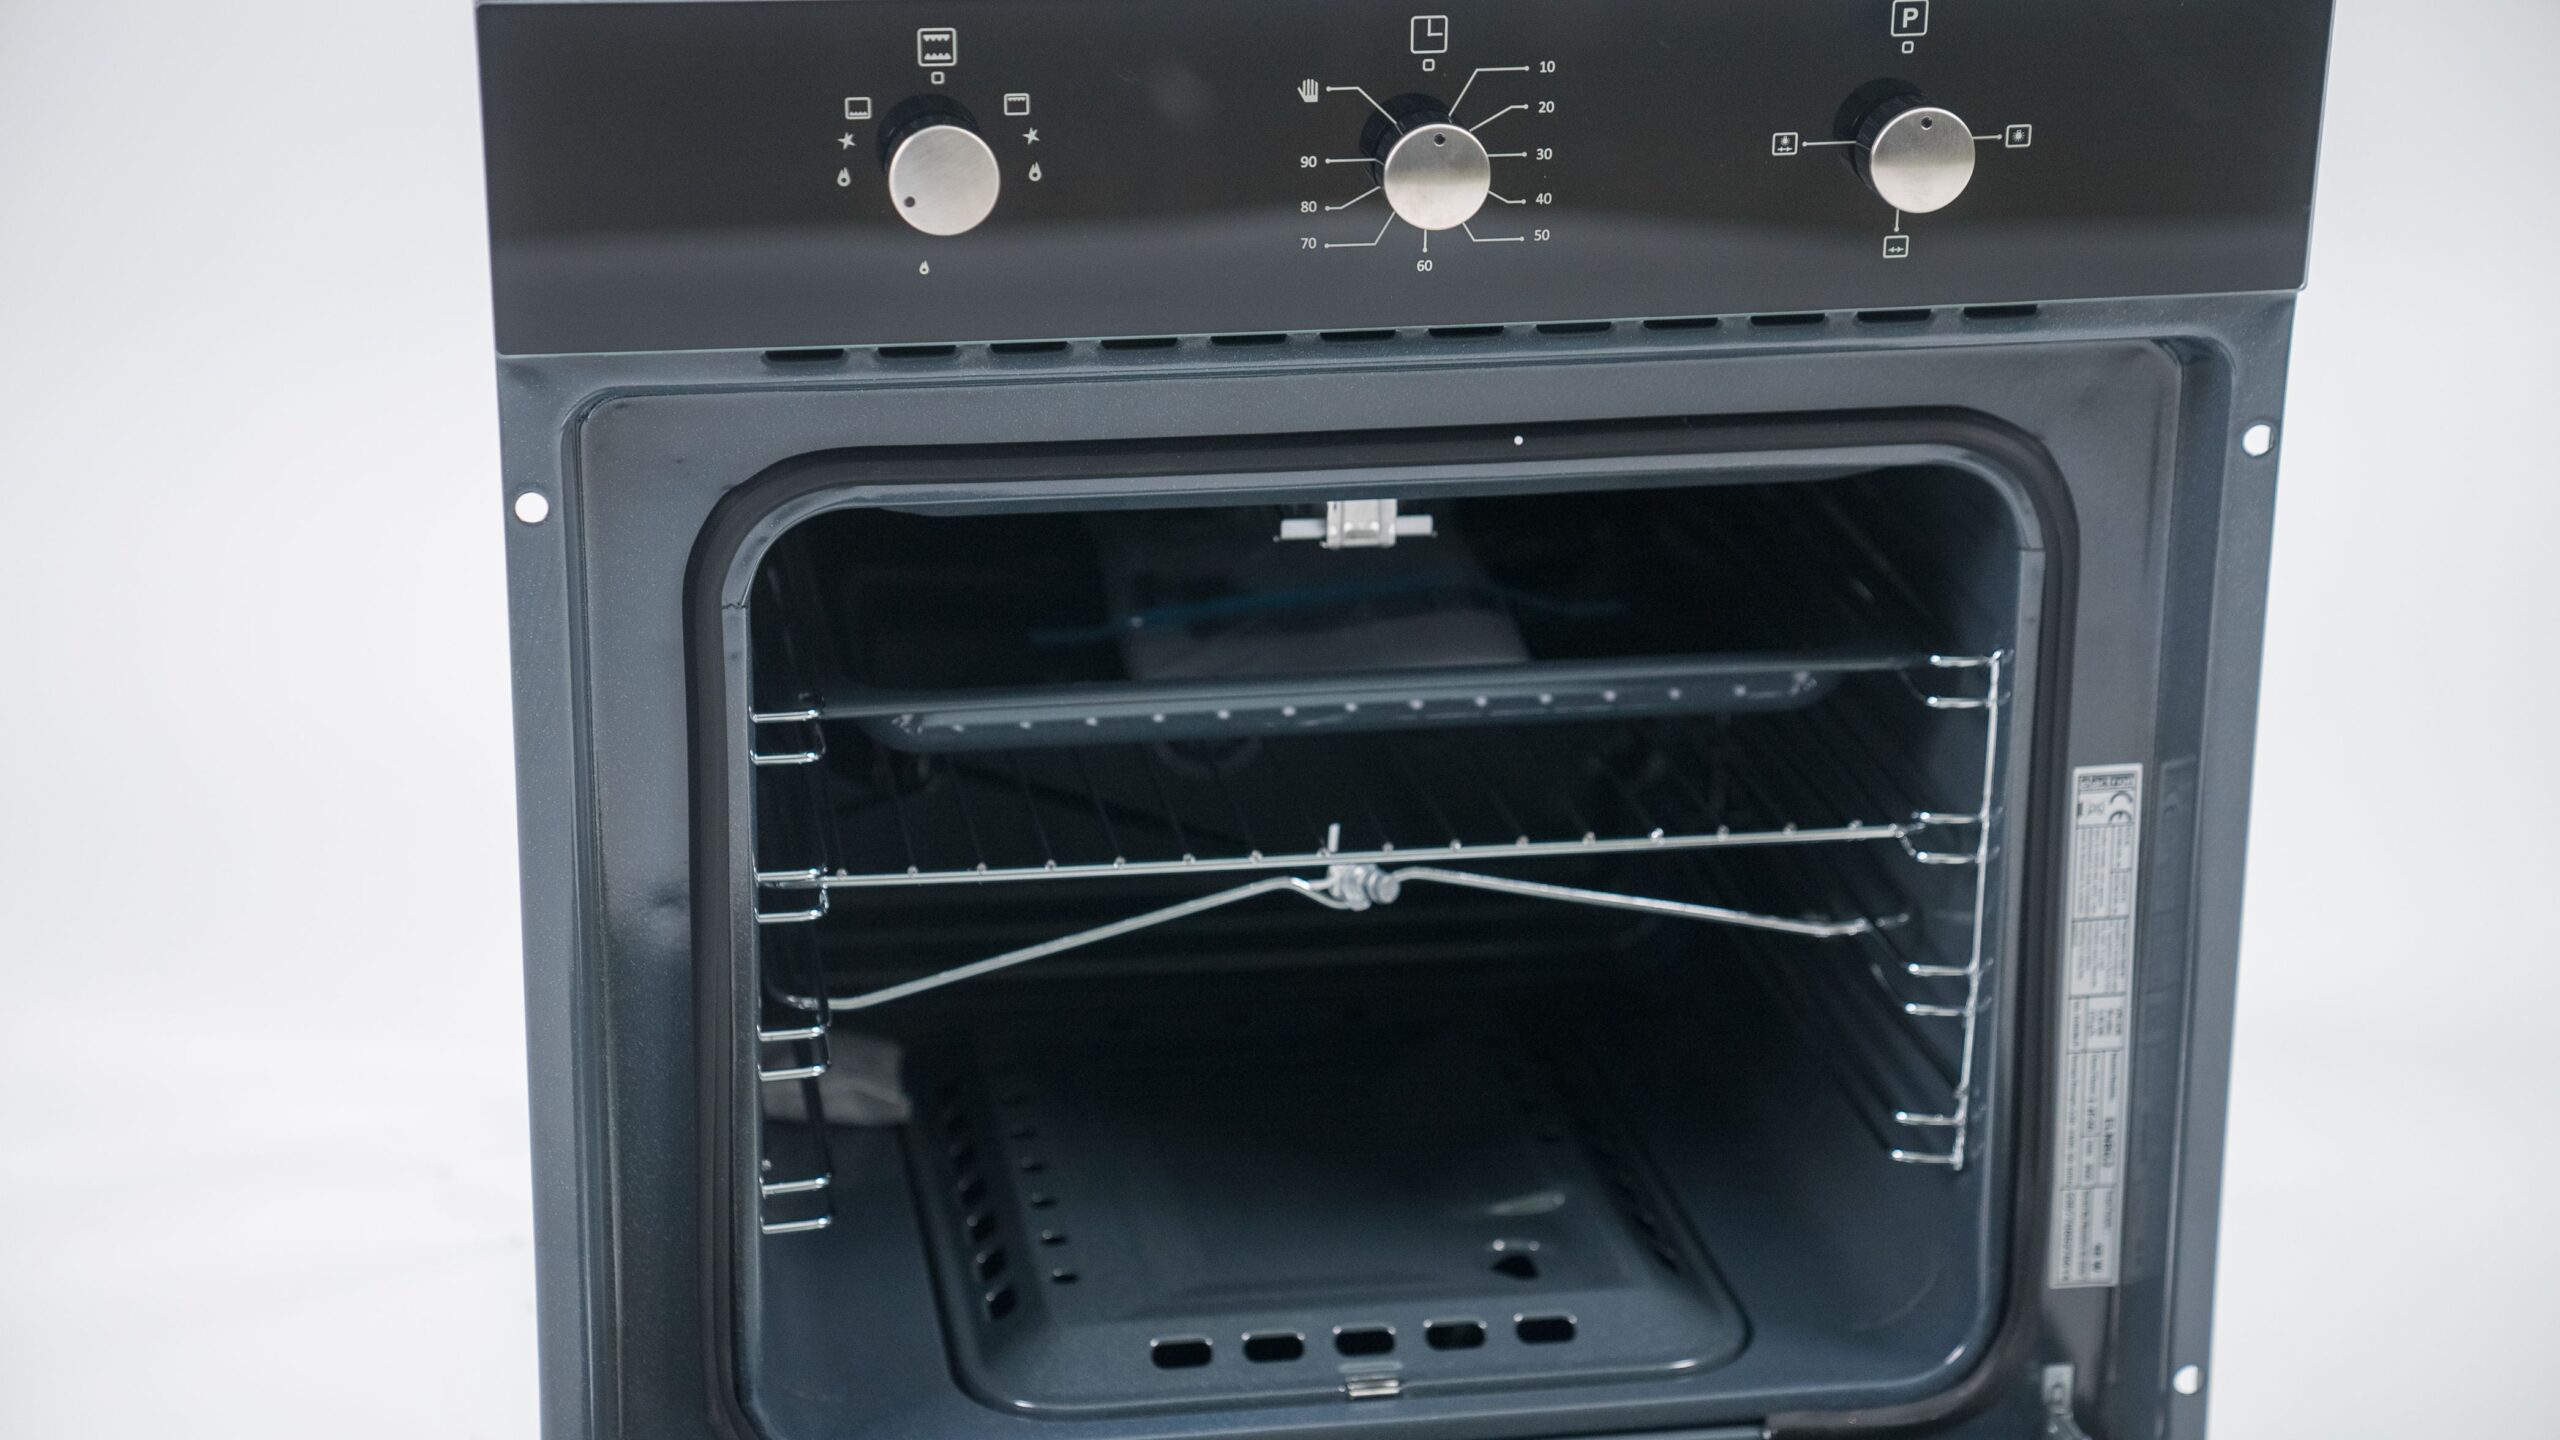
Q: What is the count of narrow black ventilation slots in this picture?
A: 12